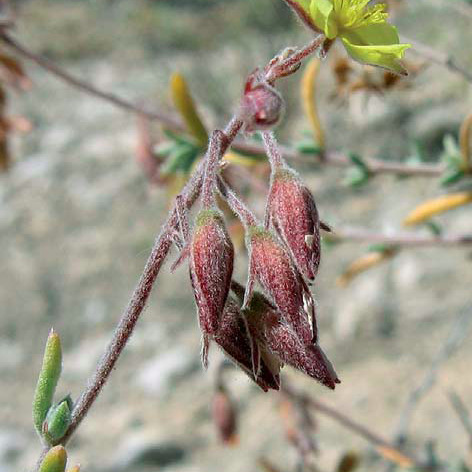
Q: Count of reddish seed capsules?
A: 5